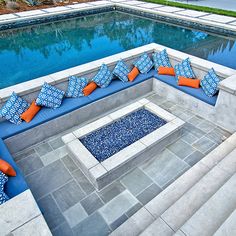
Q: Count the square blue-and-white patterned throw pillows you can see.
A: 10